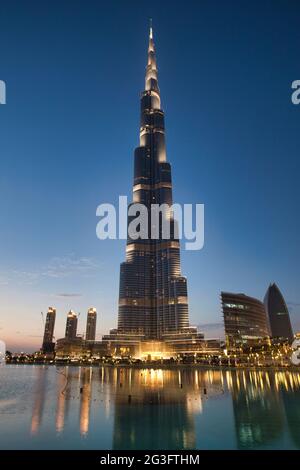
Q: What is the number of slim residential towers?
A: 3